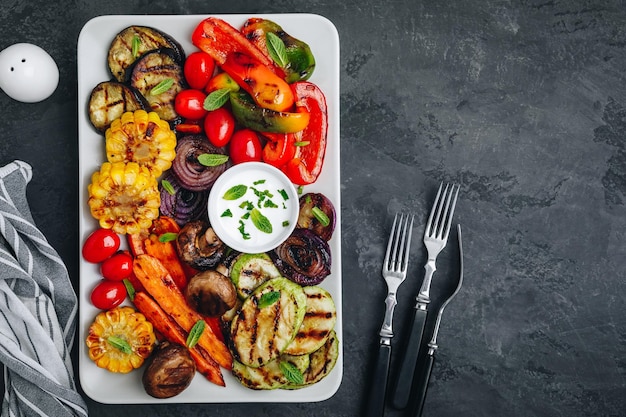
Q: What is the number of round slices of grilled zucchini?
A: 5